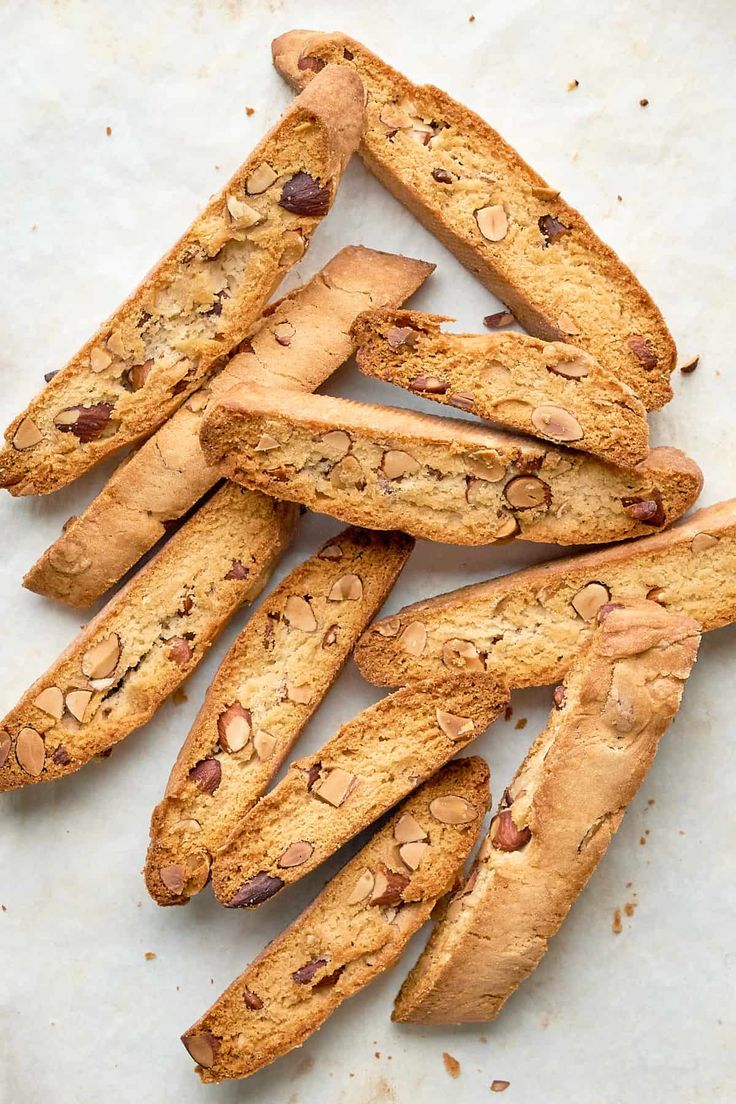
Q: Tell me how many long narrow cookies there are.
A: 11